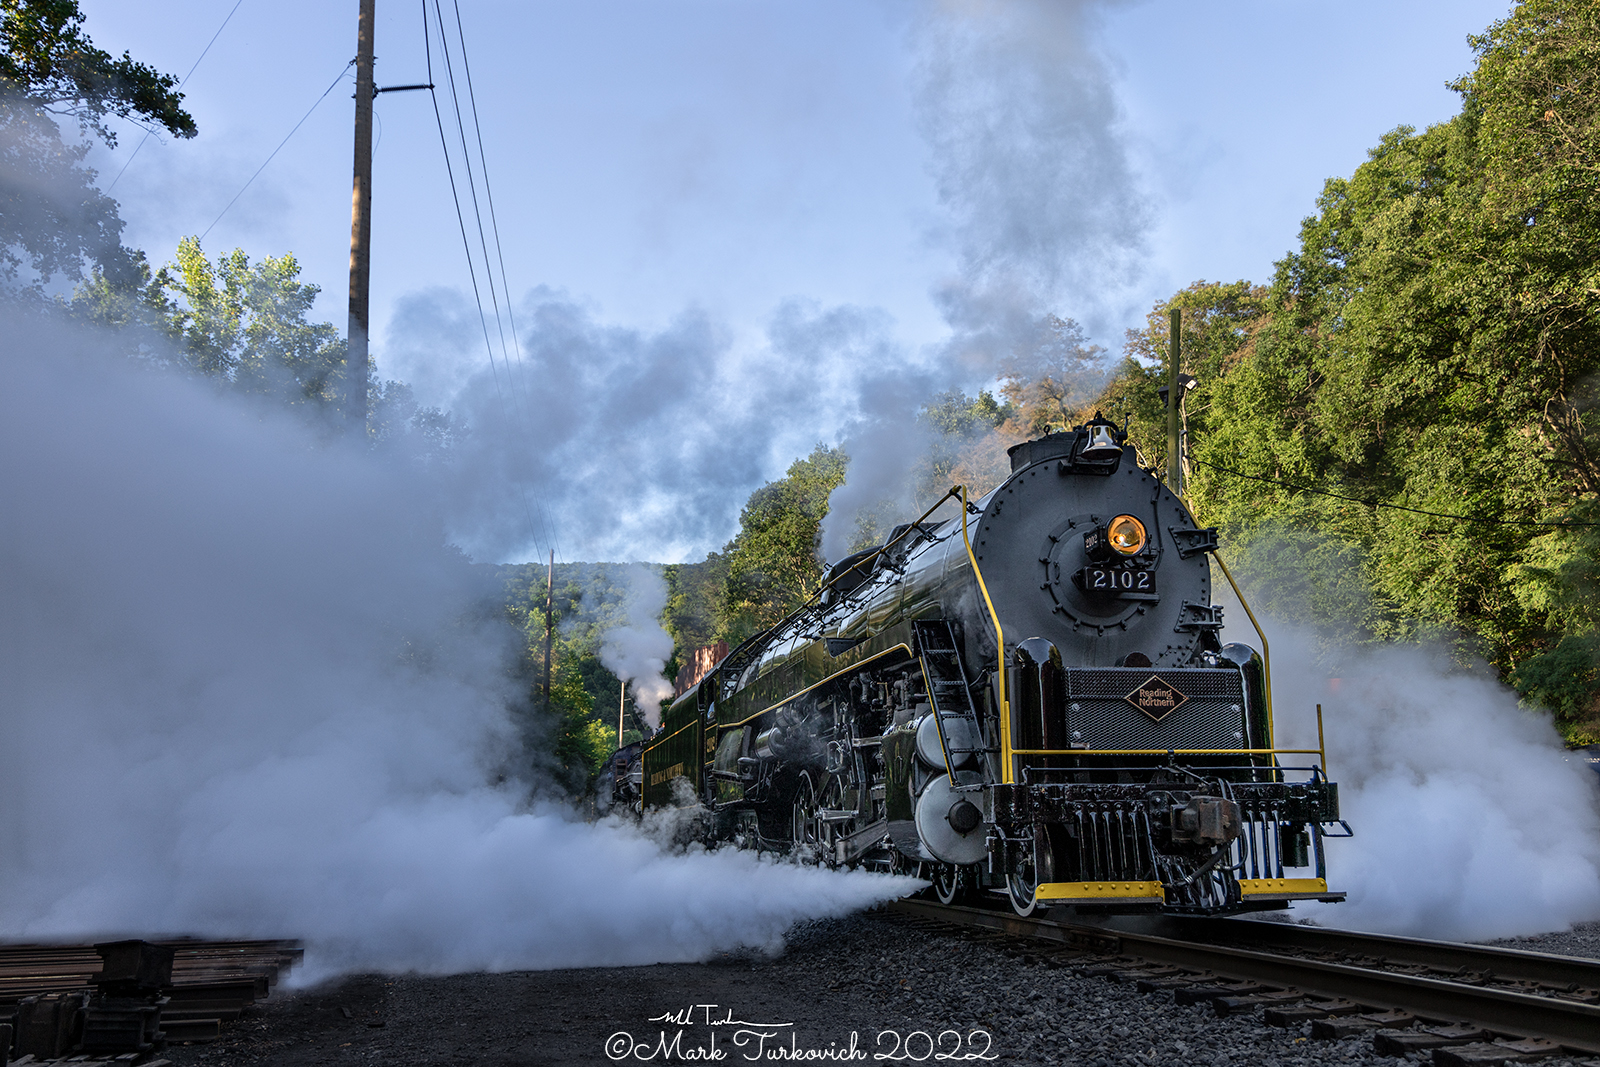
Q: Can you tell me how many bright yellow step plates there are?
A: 2